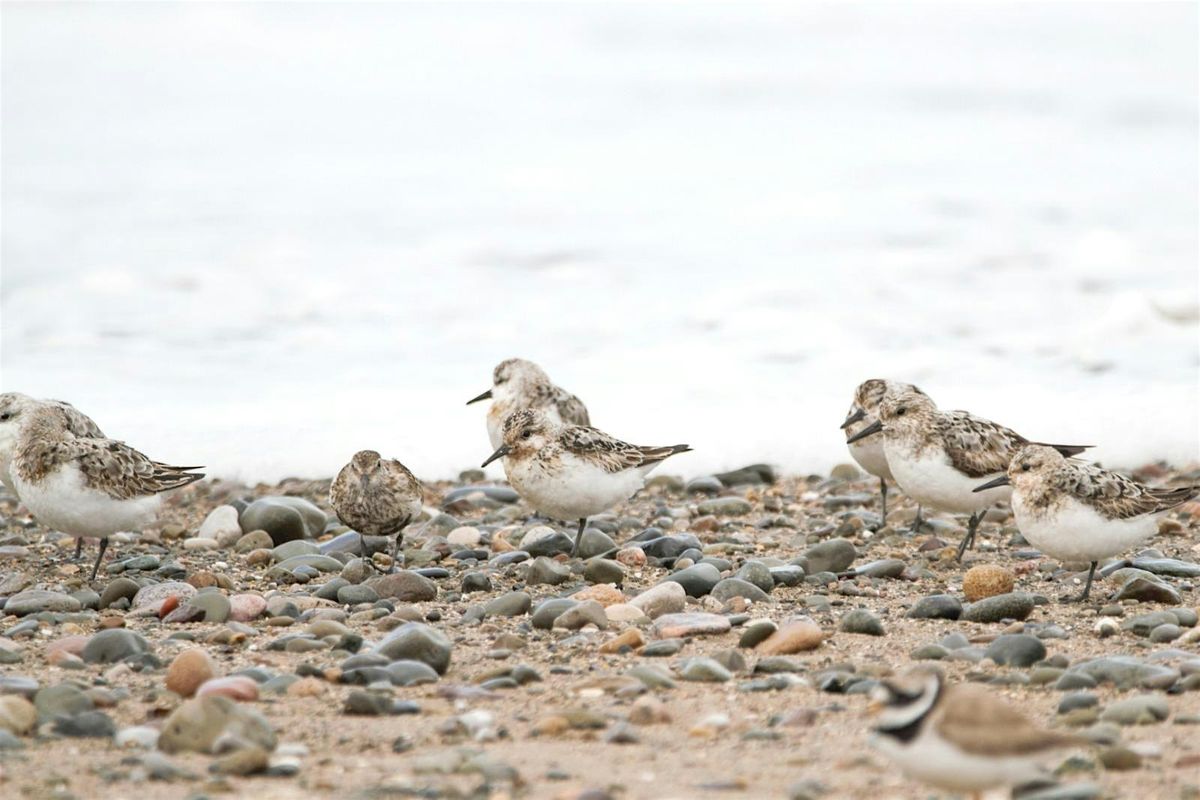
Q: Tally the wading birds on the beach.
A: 9